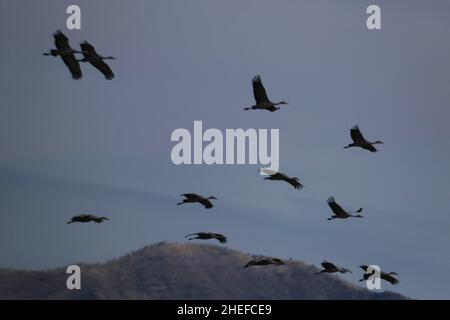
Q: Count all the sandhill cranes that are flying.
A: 12